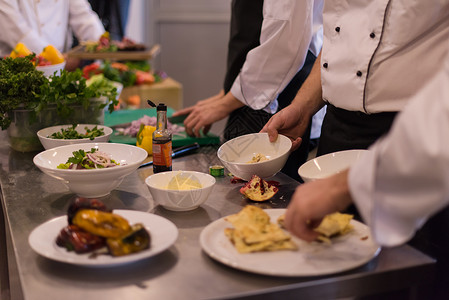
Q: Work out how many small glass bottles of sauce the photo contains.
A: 1